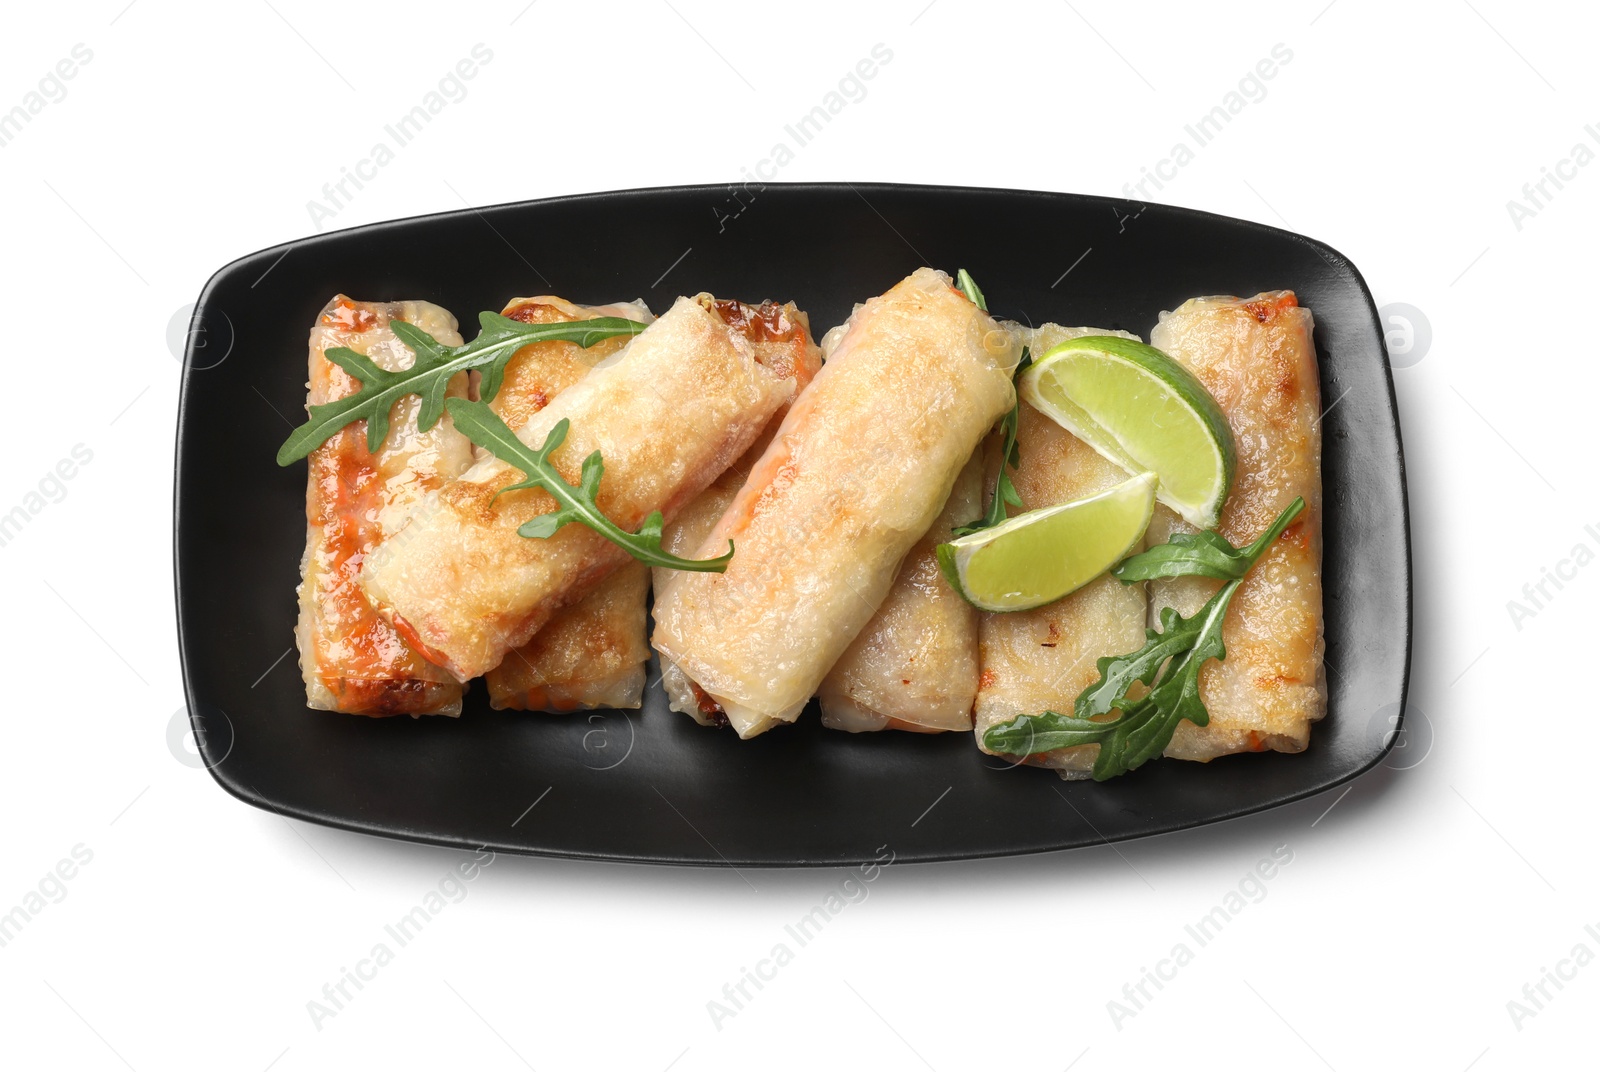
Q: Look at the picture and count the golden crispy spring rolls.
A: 8